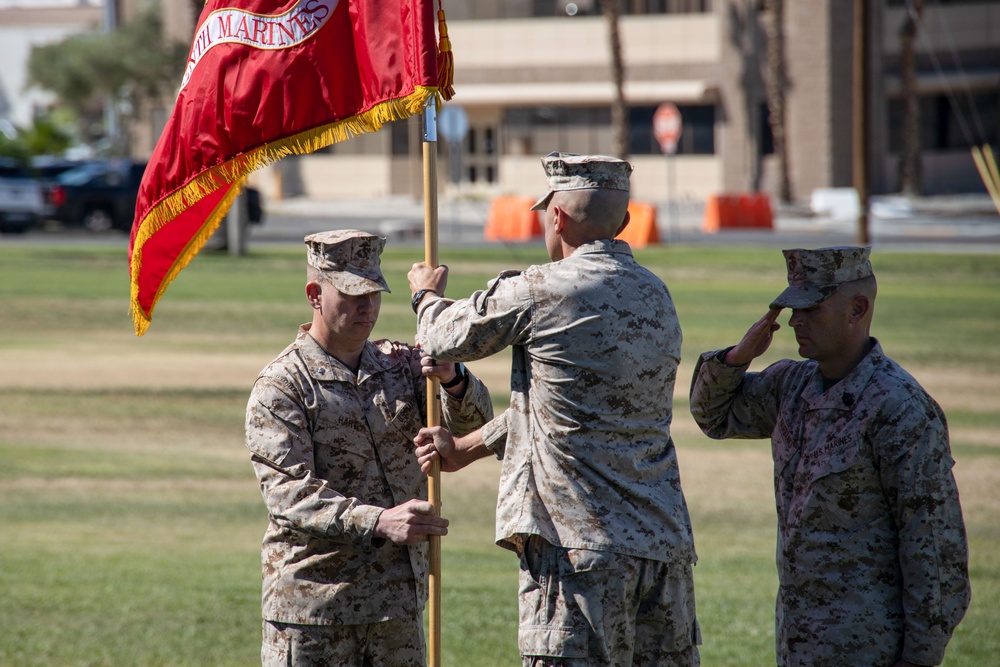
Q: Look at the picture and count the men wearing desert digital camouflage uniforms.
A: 3